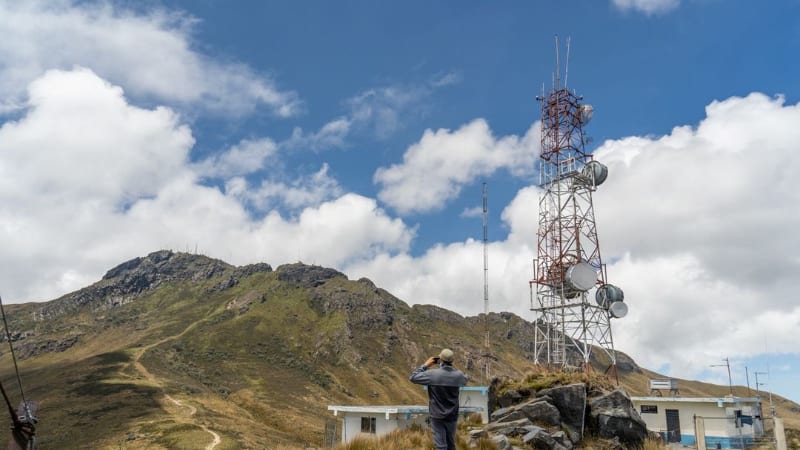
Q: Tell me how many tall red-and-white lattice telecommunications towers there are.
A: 1